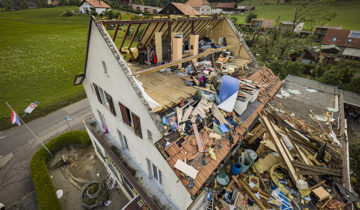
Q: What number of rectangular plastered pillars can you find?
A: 3